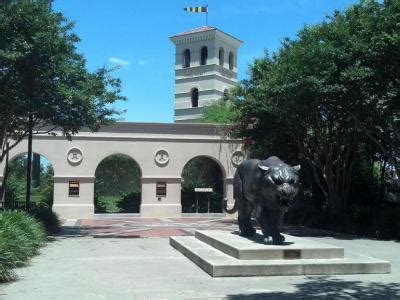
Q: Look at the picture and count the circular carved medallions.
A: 3